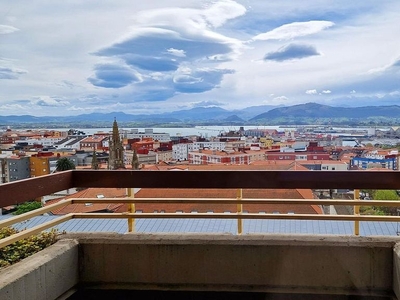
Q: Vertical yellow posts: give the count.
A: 3